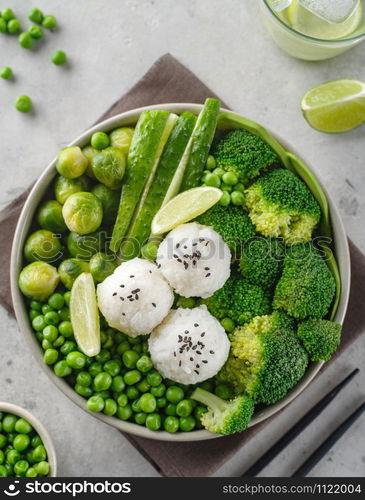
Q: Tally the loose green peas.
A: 10